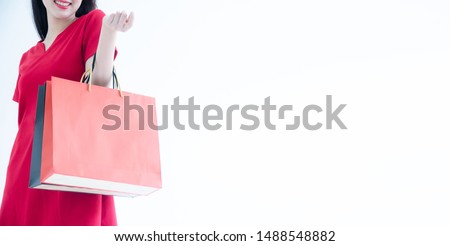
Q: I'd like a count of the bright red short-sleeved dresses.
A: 1